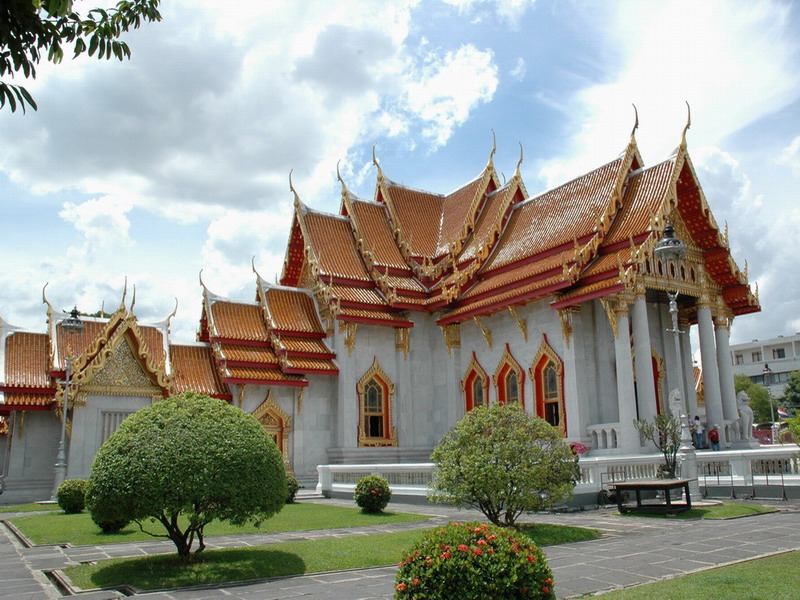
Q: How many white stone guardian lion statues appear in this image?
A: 2